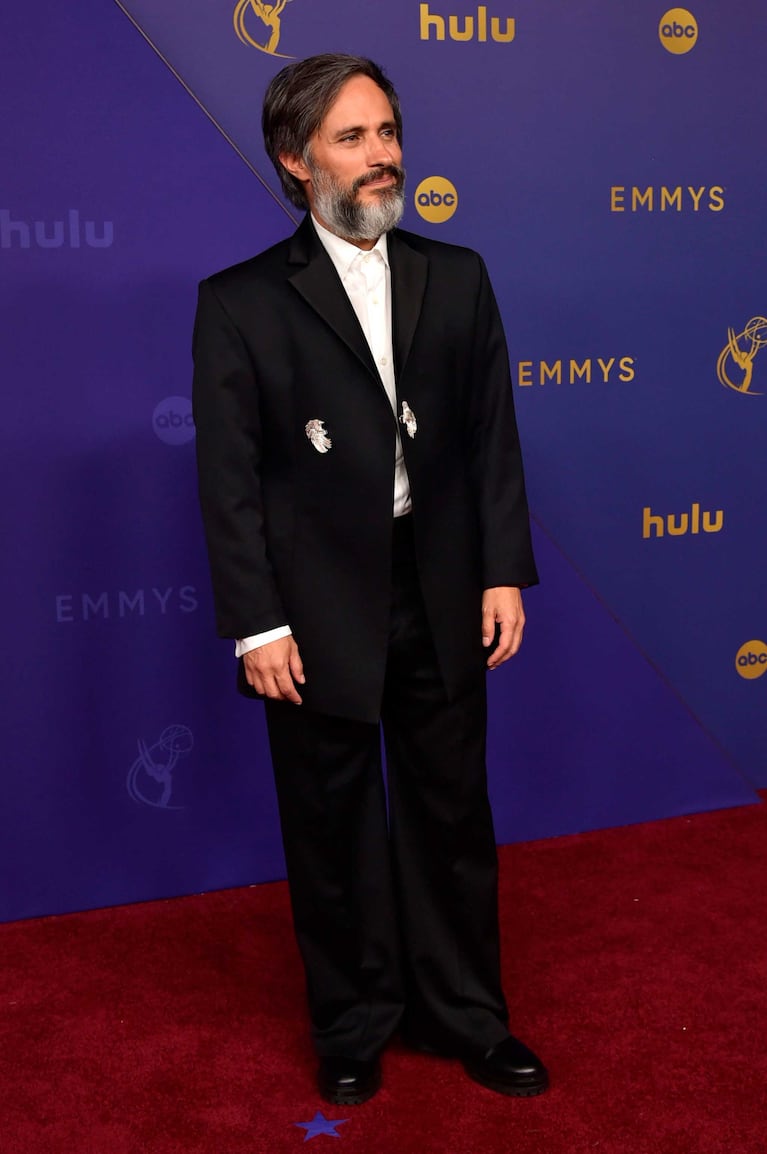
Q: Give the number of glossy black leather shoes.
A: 2